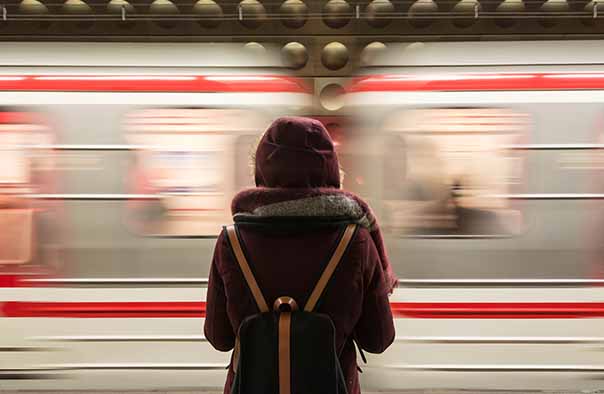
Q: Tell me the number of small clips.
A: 6